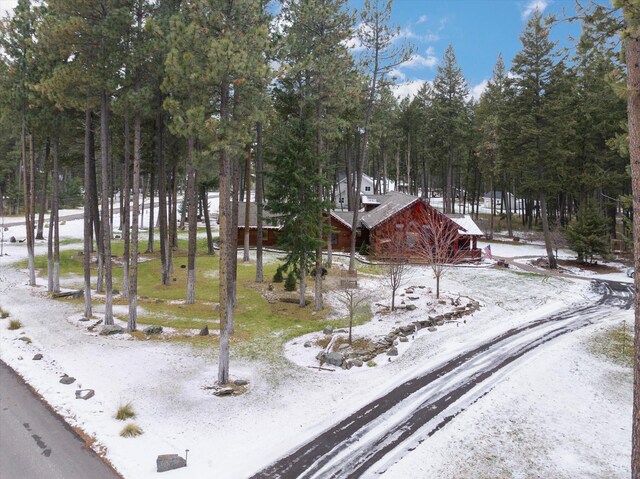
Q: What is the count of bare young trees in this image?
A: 3